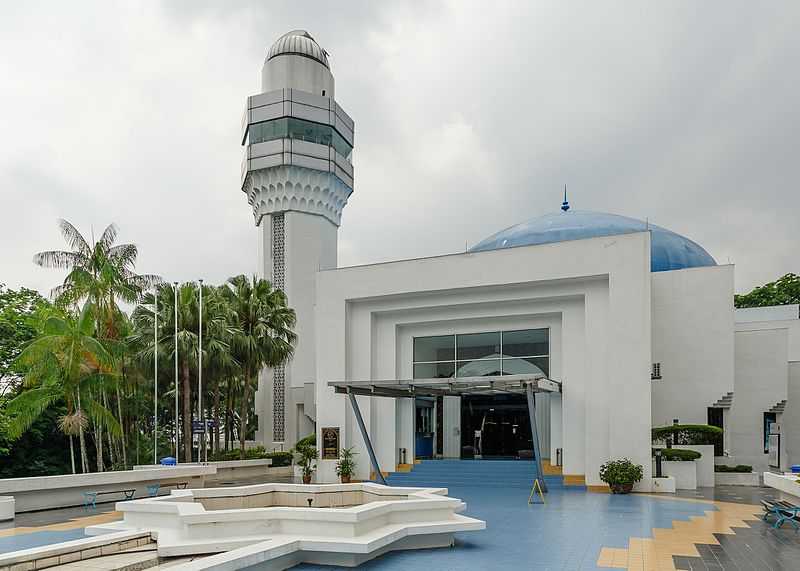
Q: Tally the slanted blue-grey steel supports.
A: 2